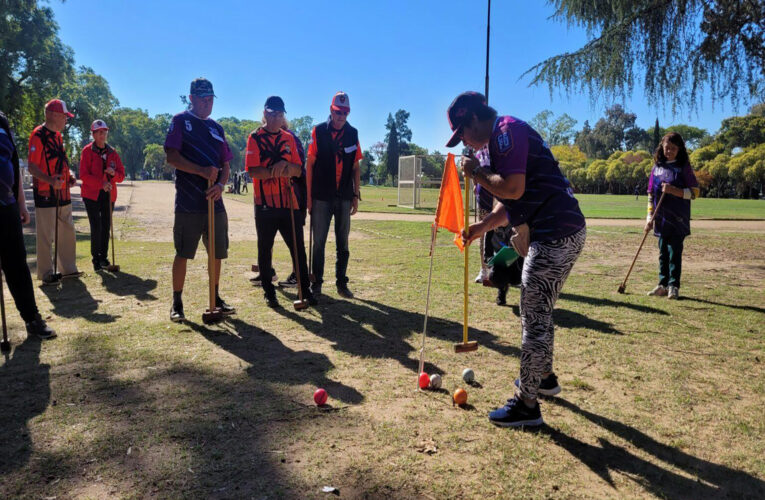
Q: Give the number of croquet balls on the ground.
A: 5